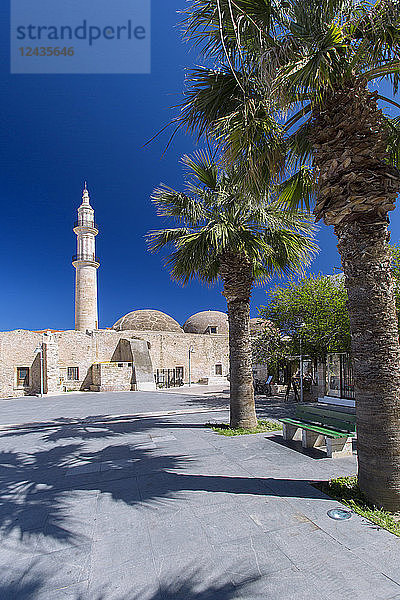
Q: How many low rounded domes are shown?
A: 2